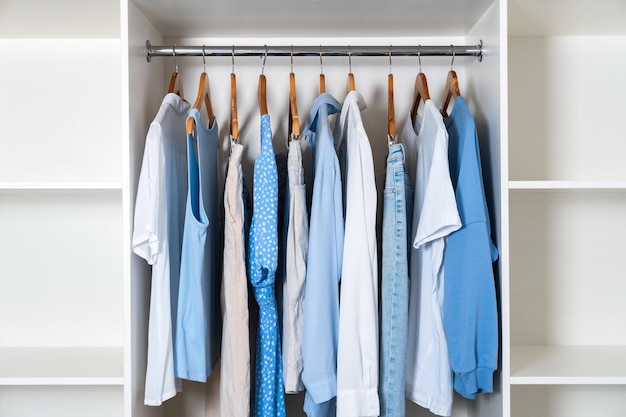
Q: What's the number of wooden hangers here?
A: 10